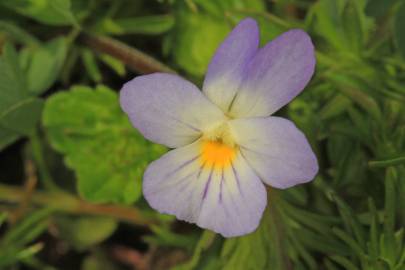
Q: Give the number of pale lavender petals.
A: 5